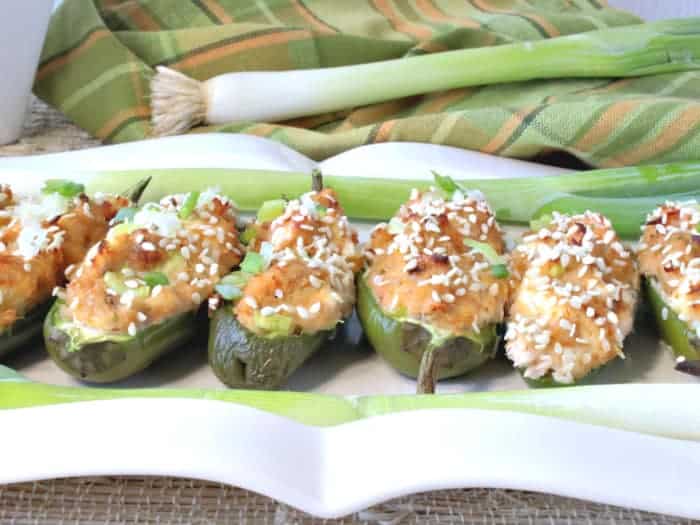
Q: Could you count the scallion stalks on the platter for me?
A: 2